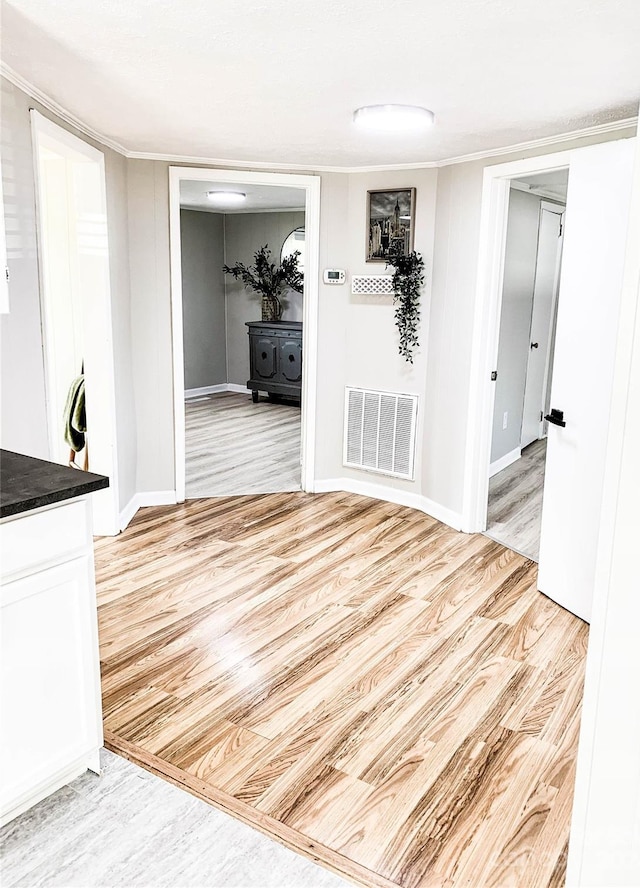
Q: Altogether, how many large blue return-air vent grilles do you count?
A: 0